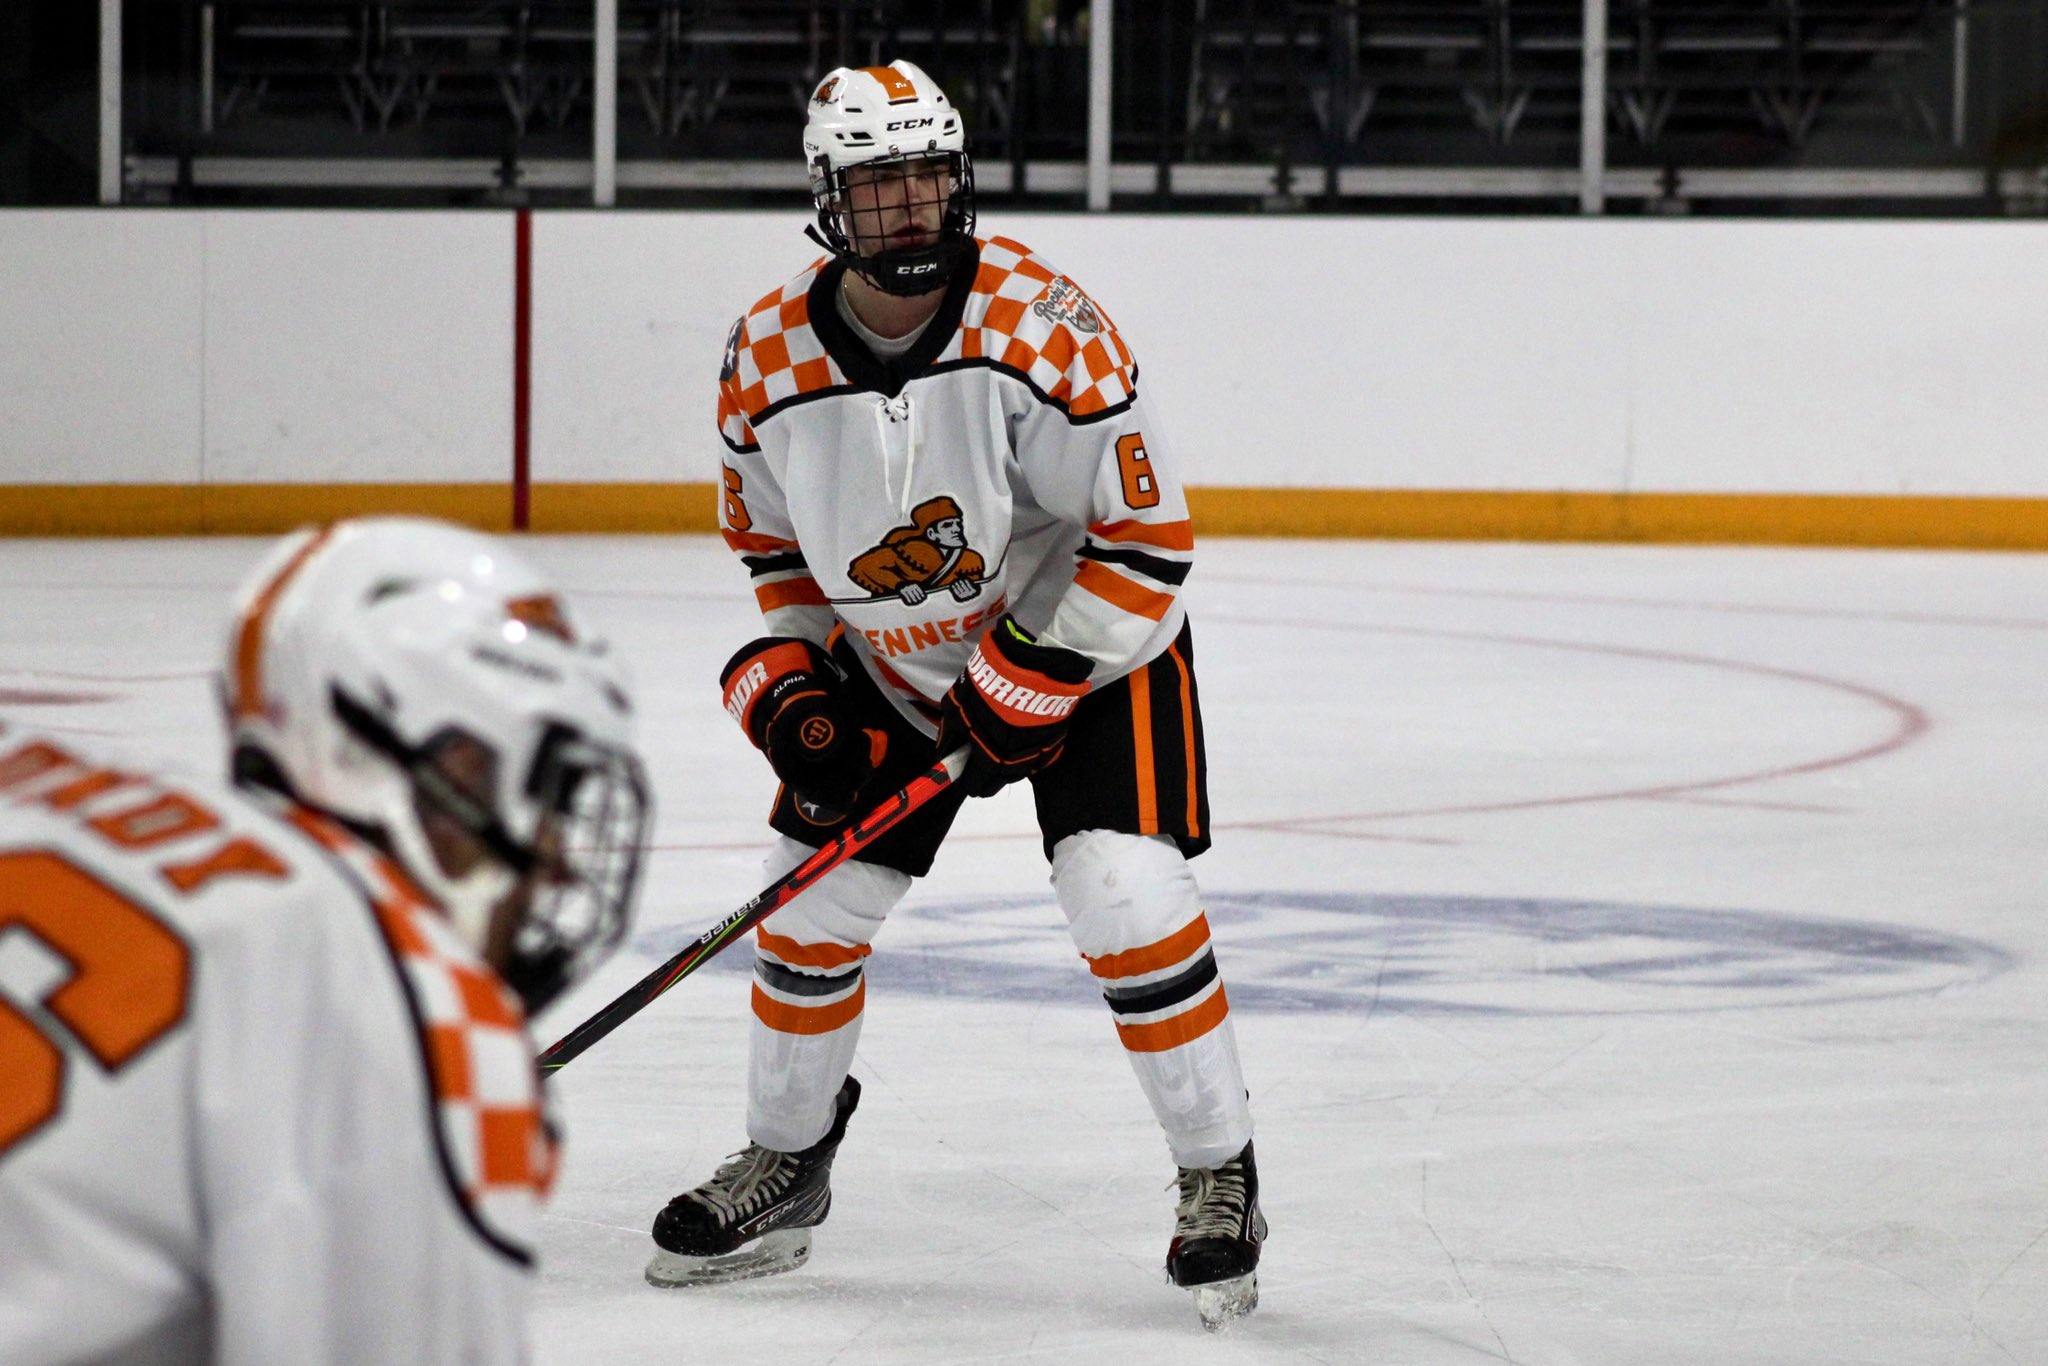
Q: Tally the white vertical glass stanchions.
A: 4